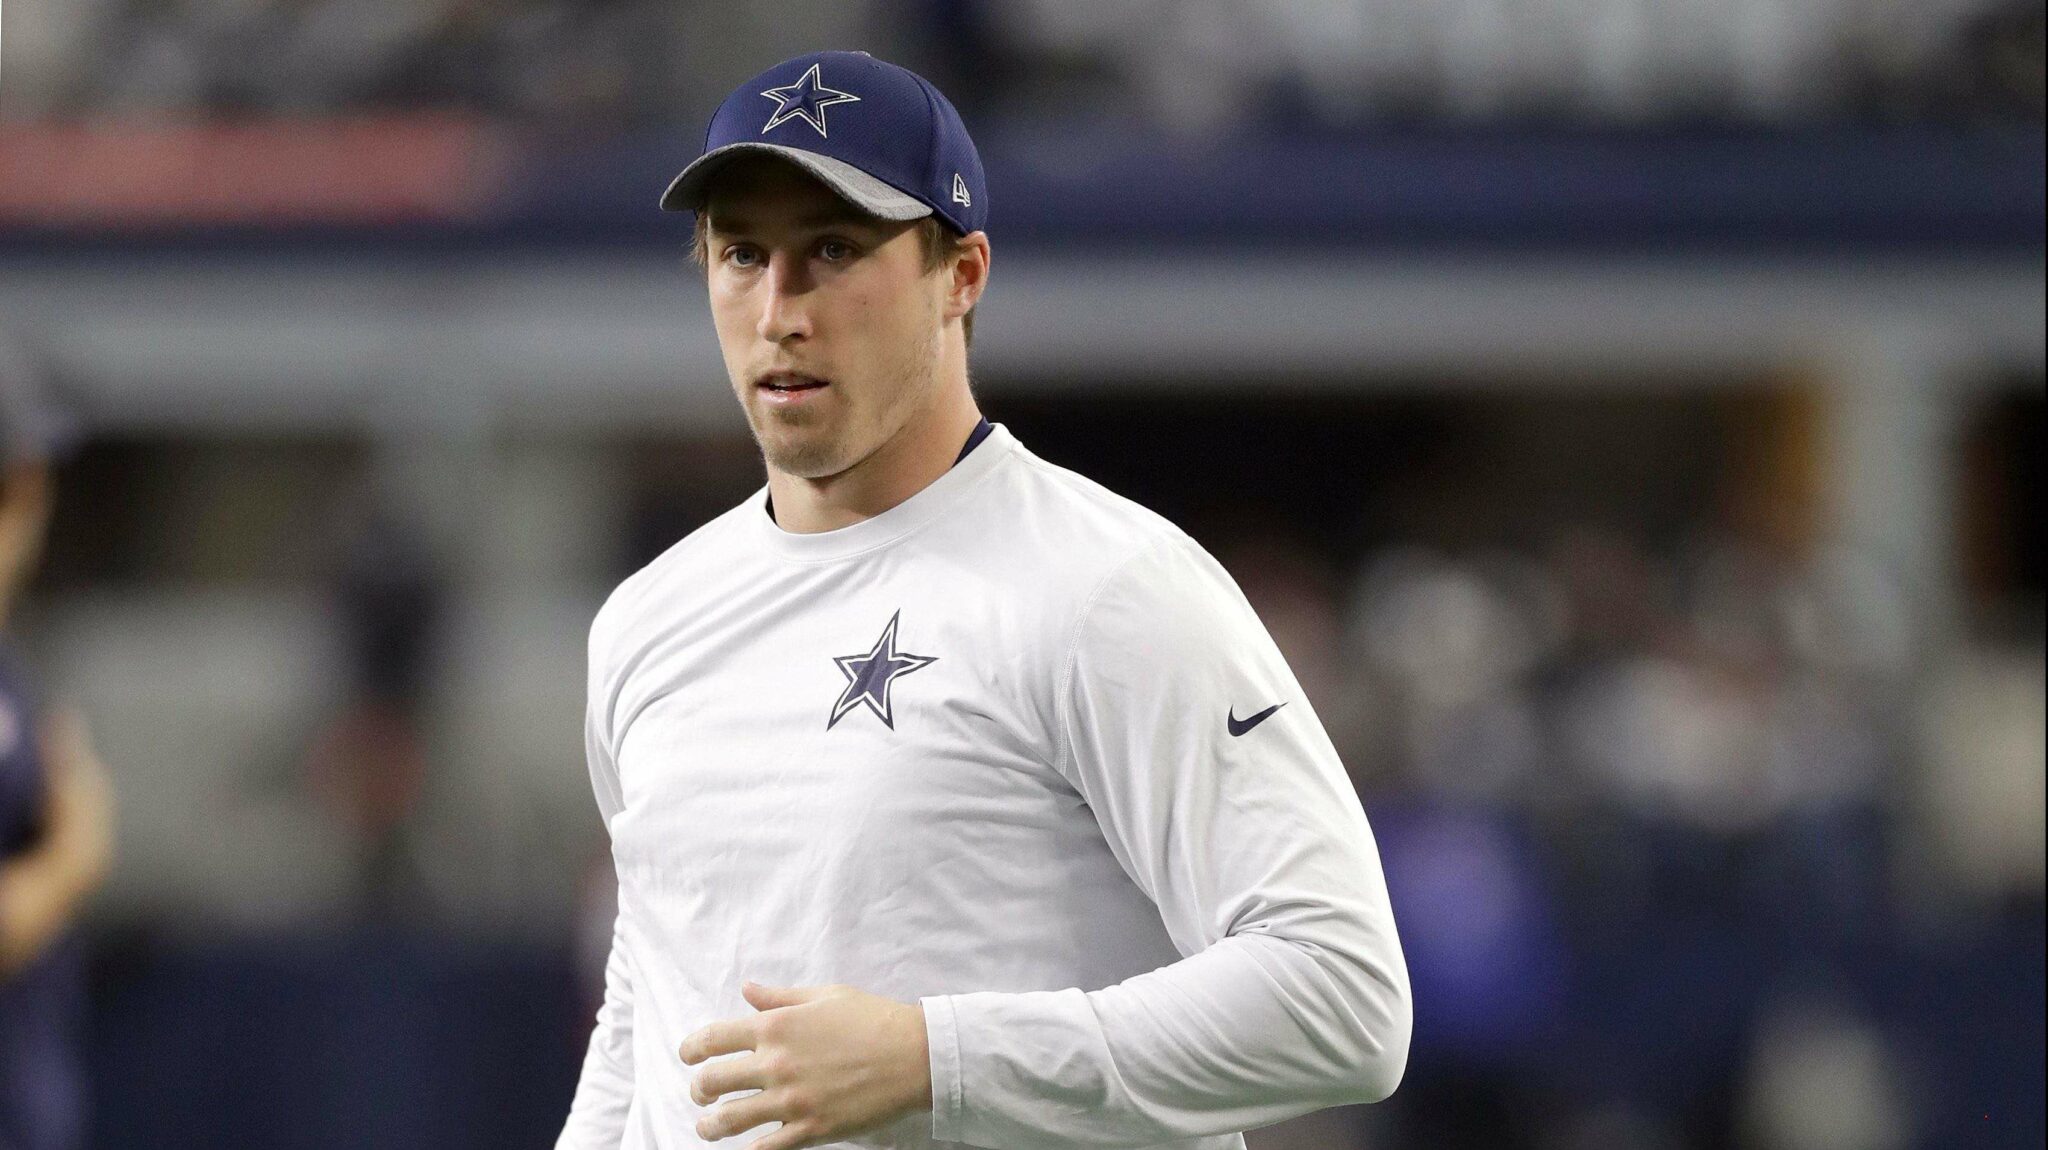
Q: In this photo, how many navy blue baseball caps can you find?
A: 1